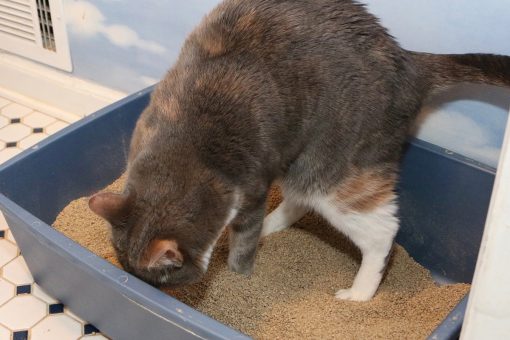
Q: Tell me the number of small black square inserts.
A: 8